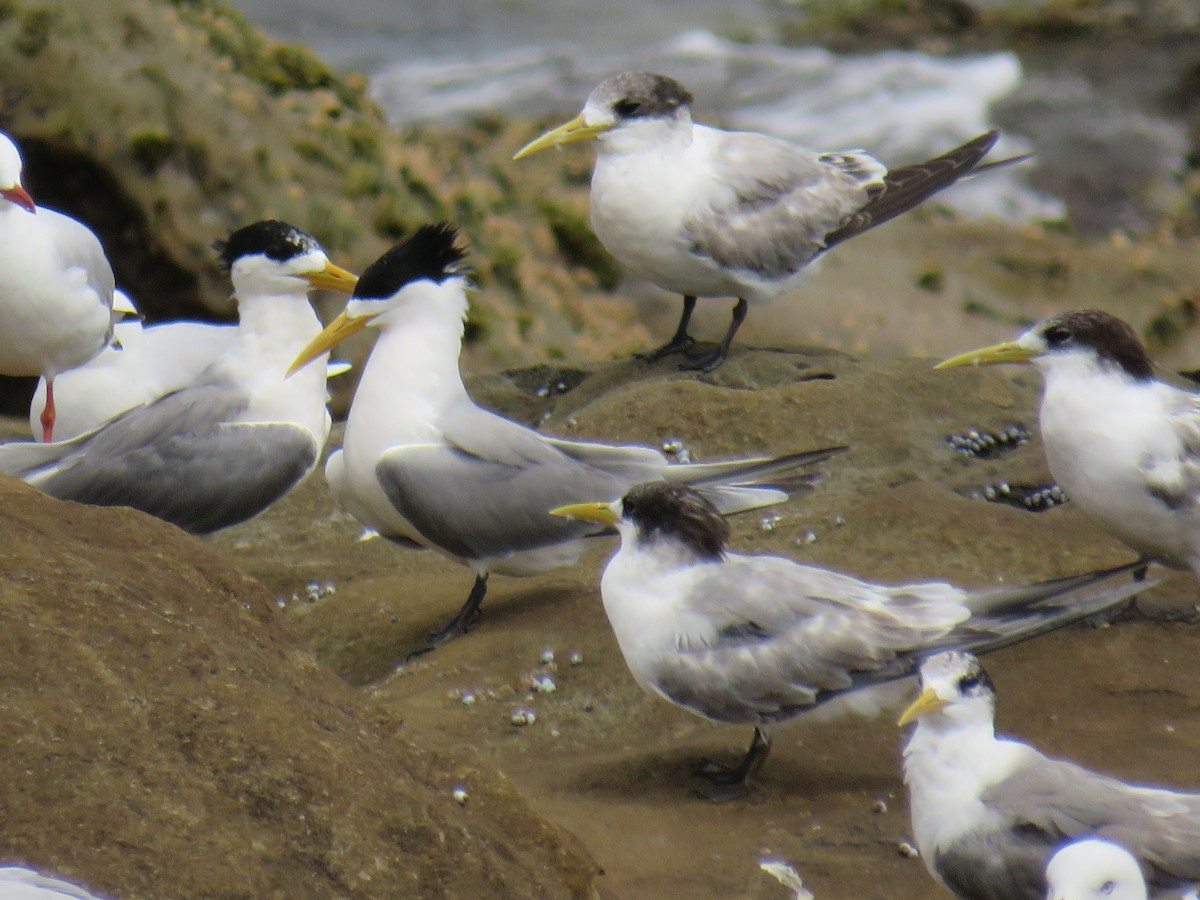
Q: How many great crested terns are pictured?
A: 6